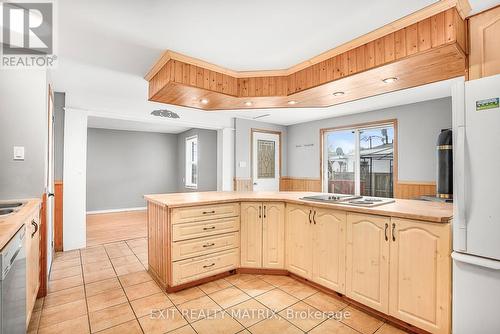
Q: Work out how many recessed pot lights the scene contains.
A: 5